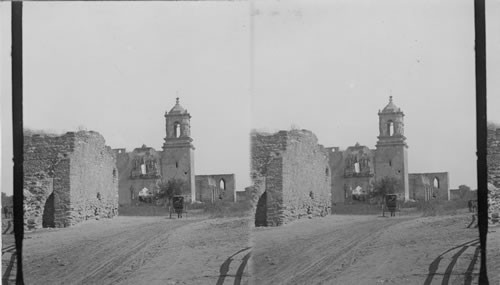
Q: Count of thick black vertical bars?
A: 2